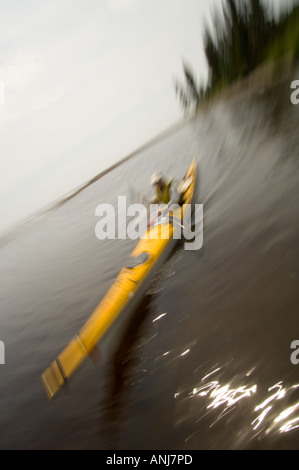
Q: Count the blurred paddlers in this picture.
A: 1